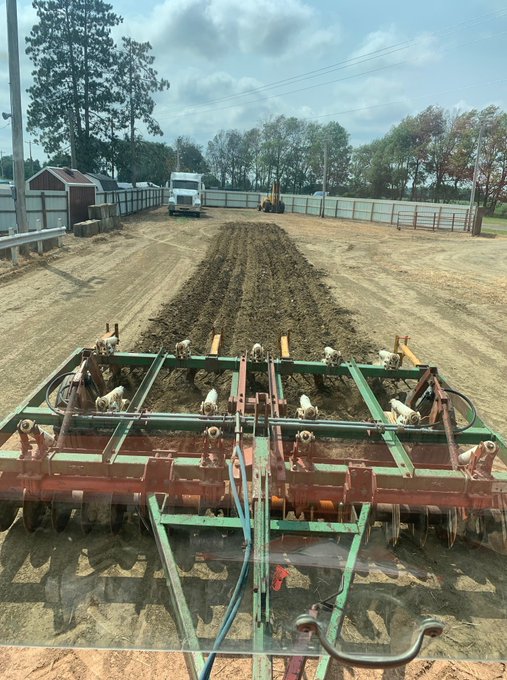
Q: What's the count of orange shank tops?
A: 4